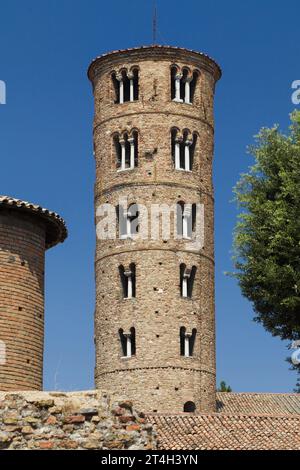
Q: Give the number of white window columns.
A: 14